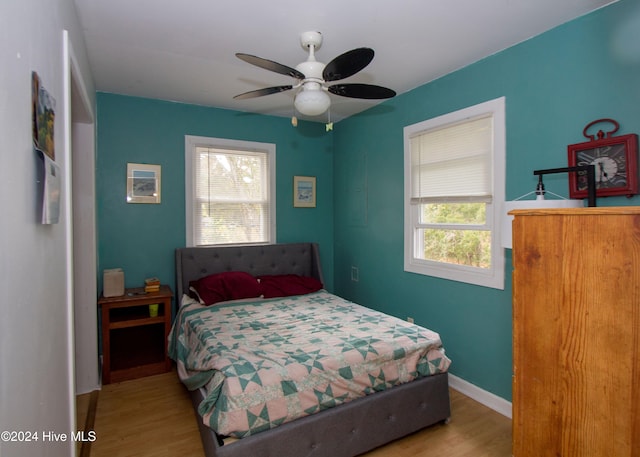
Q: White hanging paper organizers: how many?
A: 1